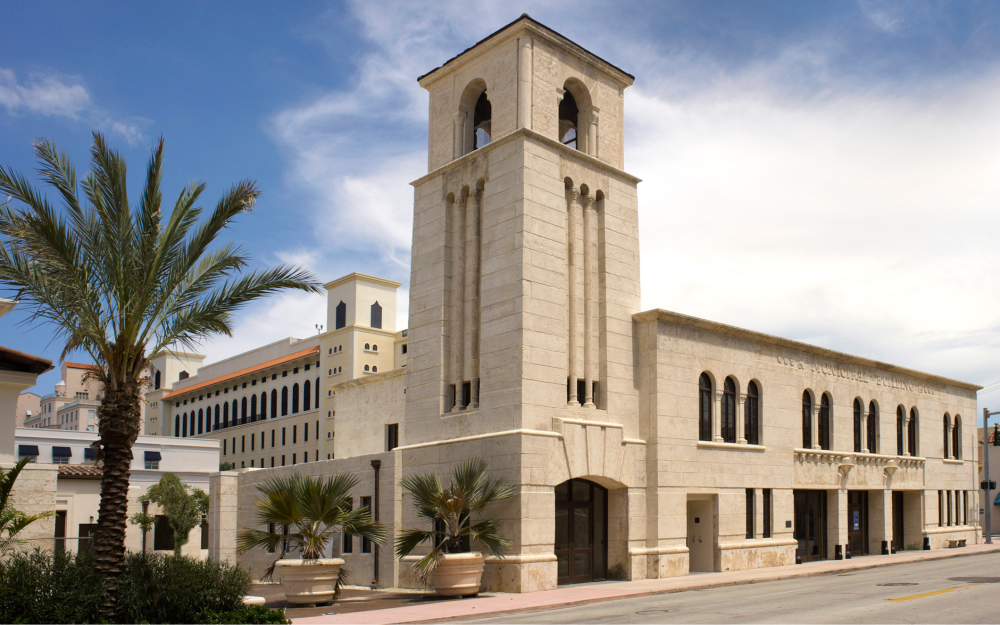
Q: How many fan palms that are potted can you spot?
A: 2